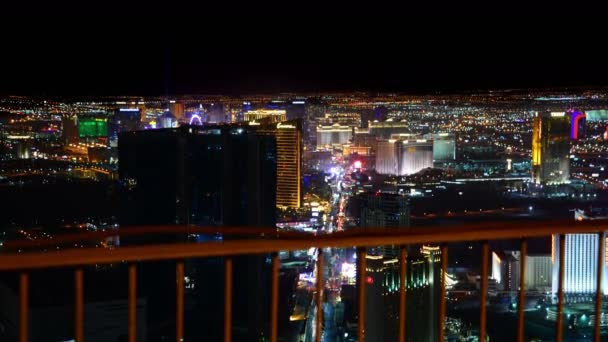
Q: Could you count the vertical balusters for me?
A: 14